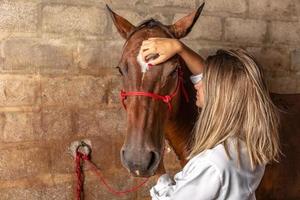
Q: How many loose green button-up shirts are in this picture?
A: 0